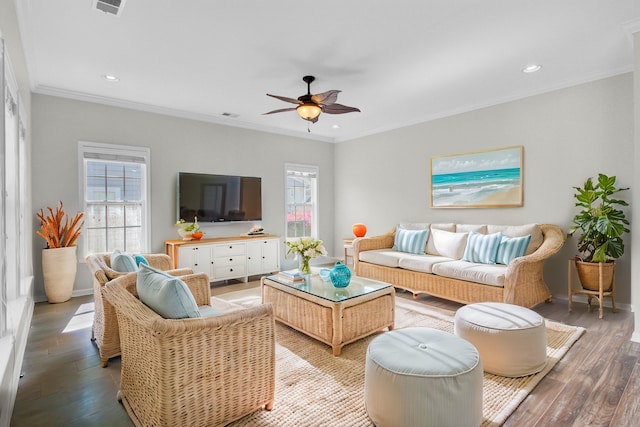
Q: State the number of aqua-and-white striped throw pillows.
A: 3